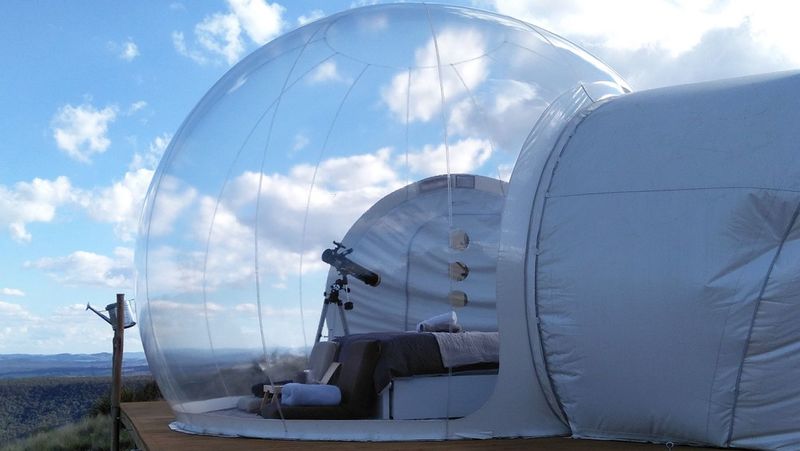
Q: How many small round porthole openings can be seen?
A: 3